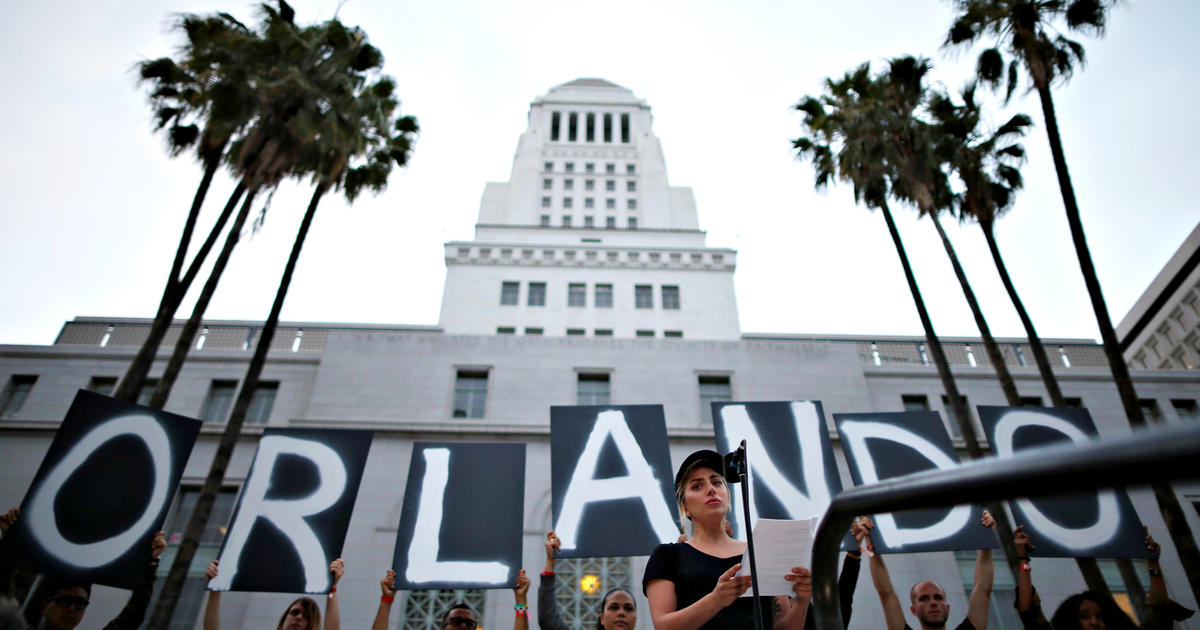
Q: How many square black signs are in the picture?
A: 7